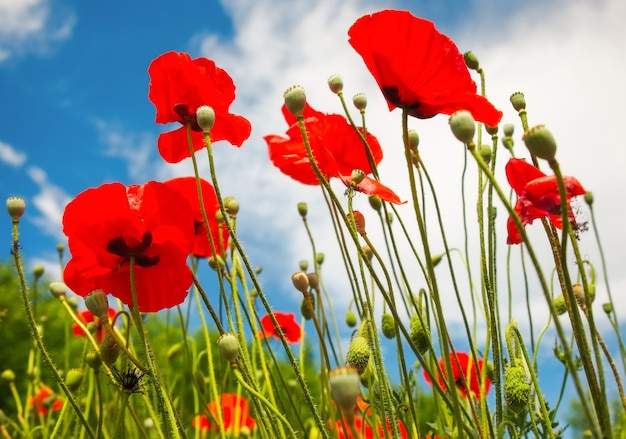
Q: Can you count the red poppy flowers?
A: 12